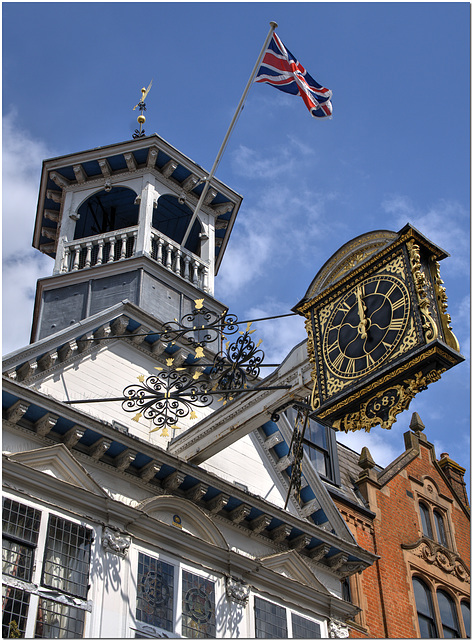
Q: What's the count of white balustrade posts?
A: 14